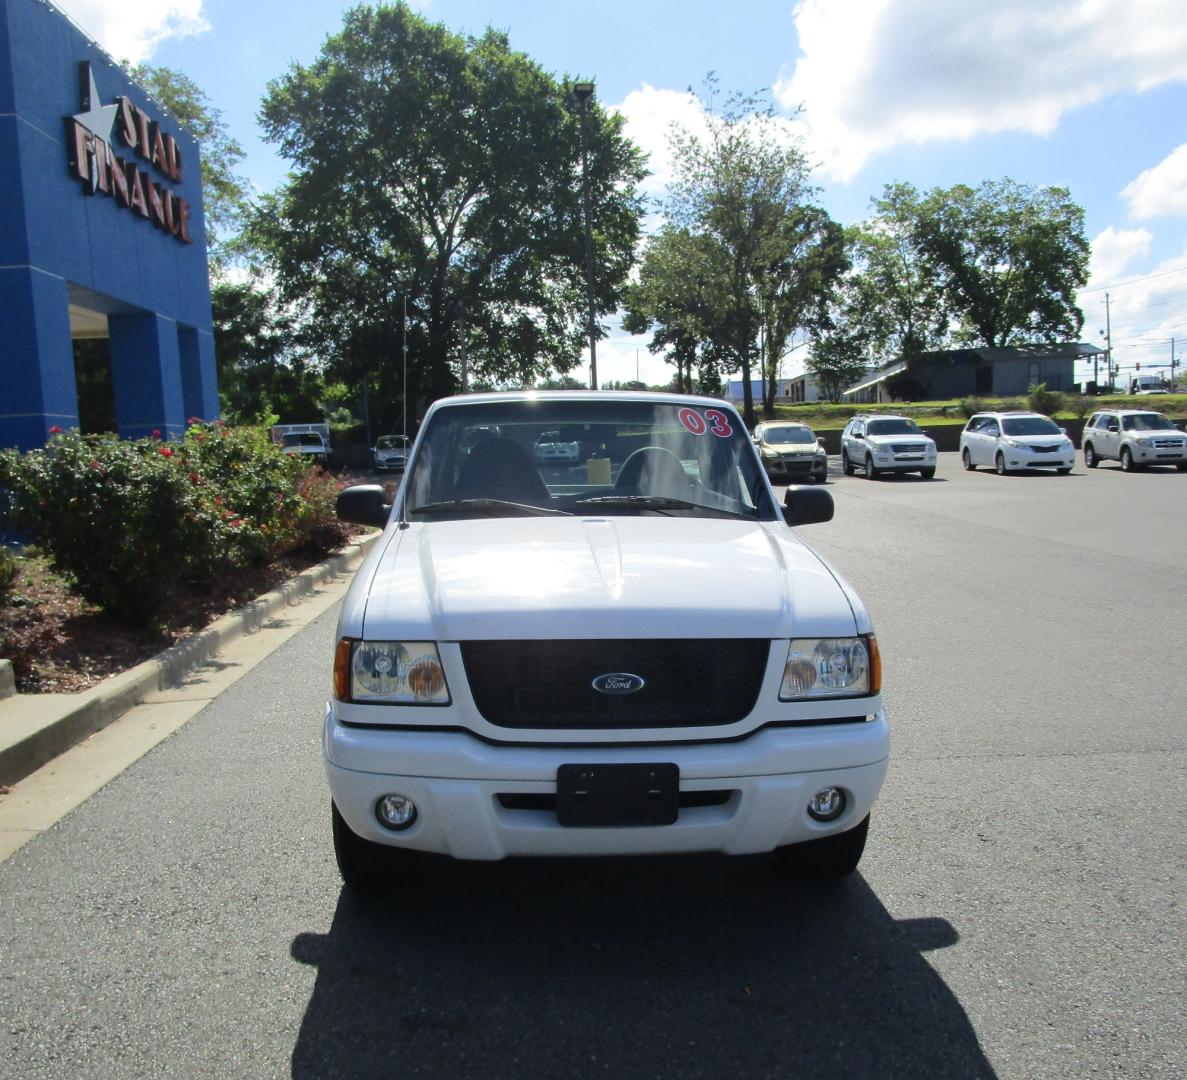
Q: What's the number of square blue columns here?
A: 3